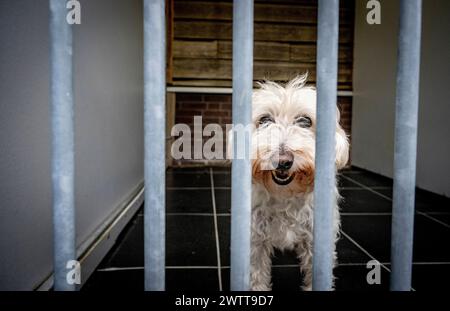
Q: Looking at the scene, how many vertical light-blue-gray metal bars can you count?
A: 5